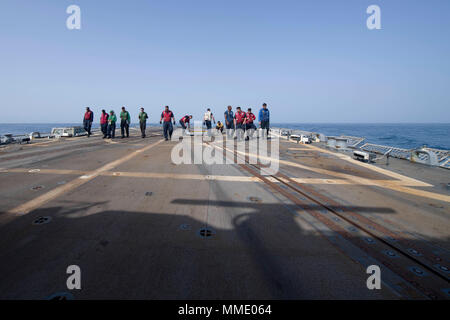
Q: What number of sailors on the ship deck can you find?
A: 13